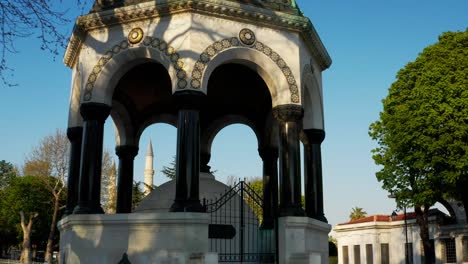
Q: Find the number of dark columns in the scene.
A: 7